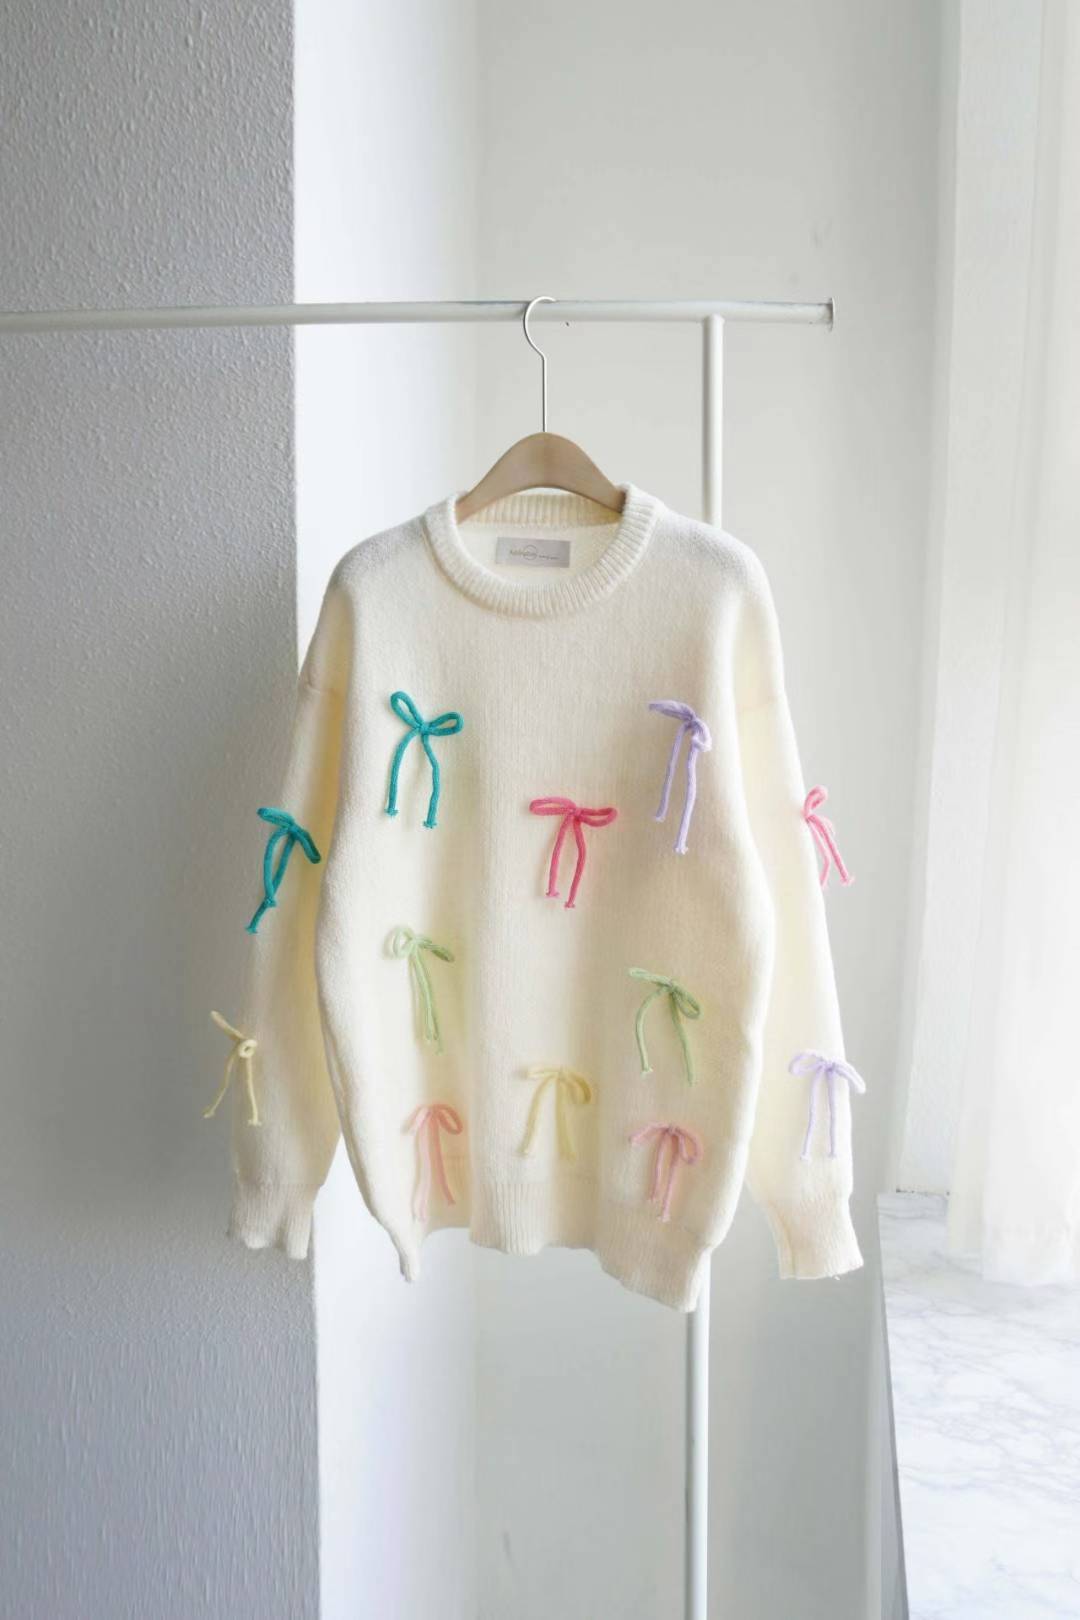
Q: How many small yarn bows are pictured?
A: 12